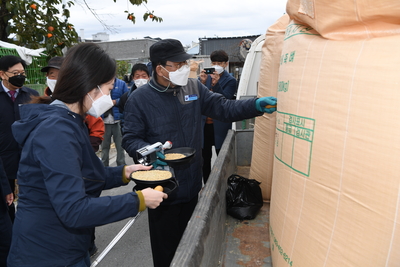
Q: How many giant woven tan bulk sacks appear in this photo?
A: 2